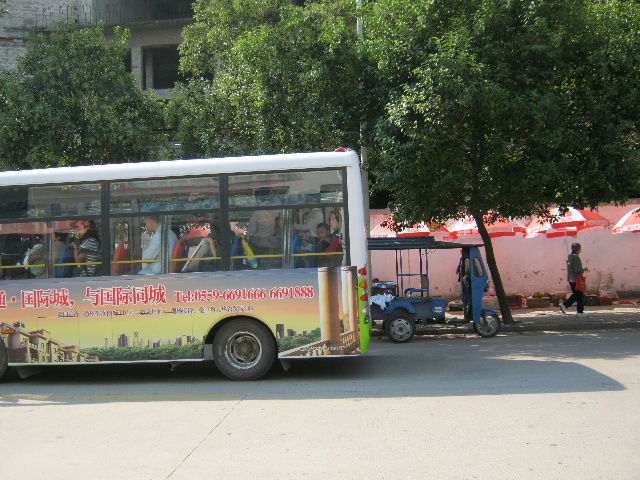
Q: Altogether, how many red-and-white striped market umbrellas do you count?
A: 4